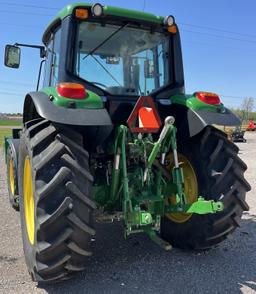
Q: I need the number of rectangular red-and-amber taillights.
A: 2